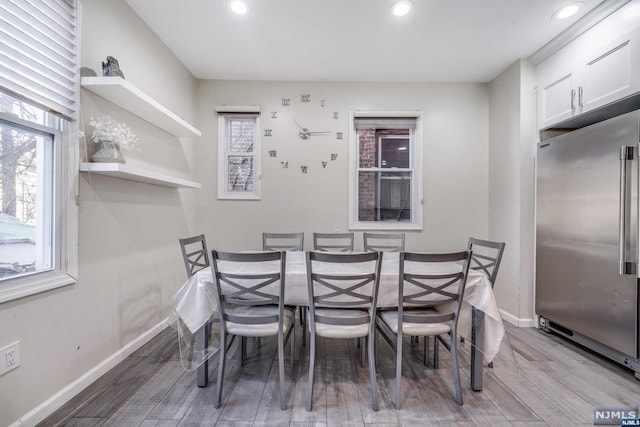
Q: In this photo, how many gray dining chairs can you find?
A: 8